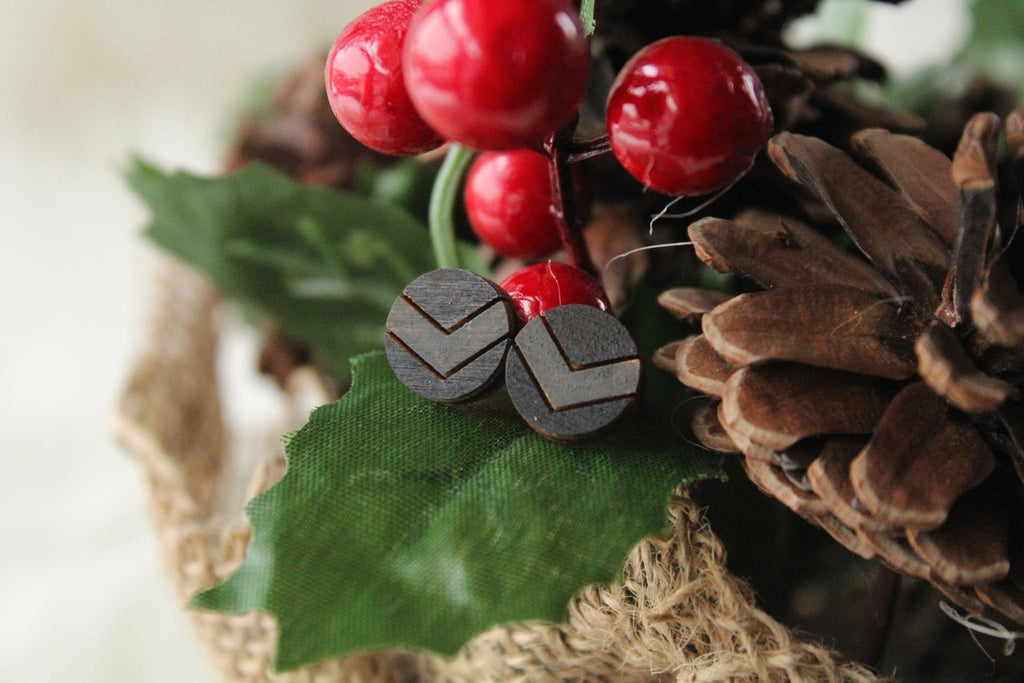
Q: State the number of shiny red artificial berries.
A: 5